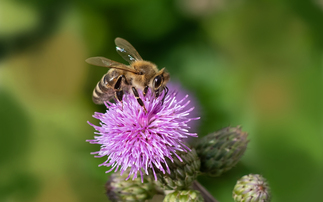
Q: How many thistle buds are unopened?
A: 4